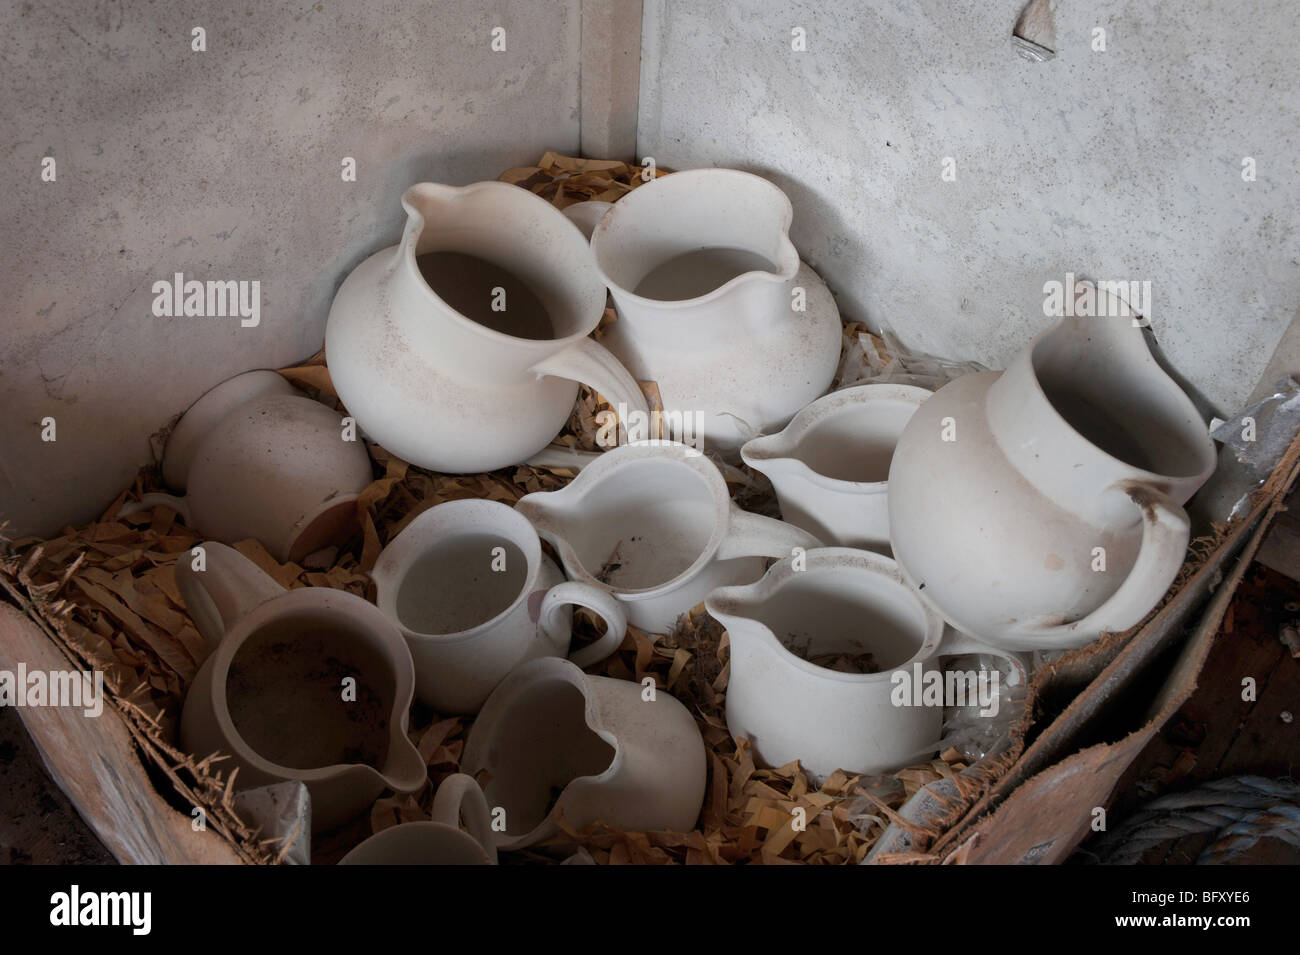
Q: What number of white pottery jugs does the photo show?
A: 11